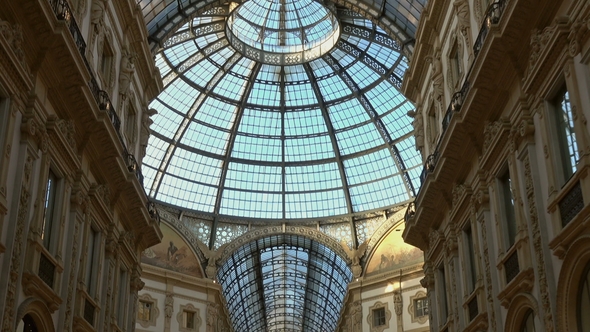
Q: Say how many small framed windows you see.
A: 4